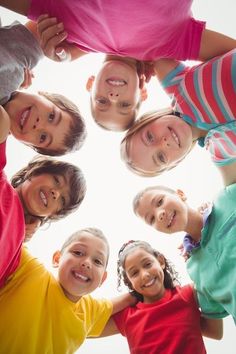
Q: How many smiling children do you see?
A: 7